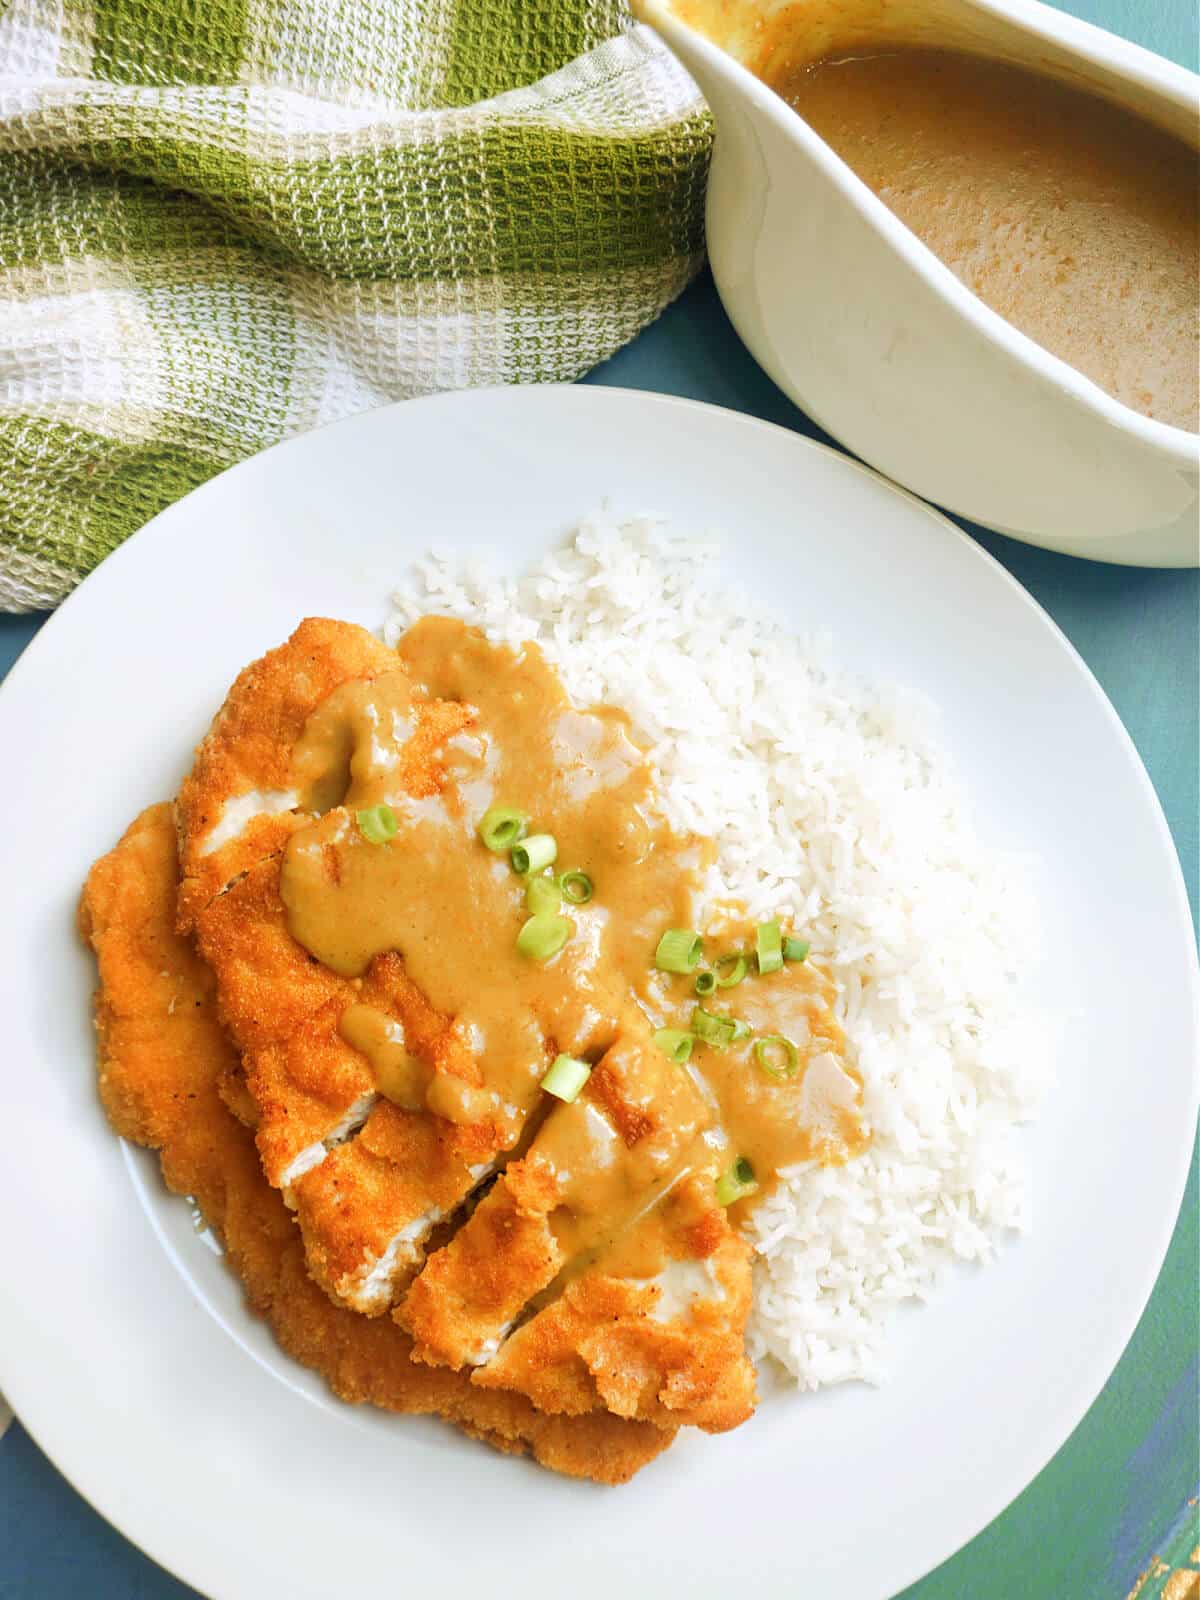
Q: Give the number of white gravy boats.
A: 1